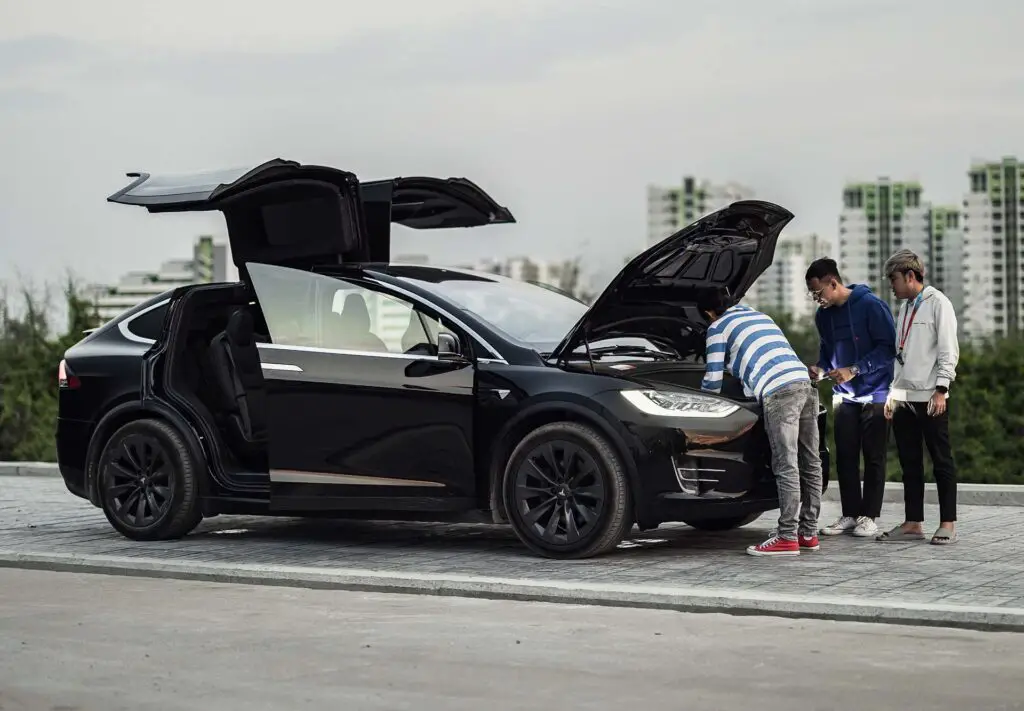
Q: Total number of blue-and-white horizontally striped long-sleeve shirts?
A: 1